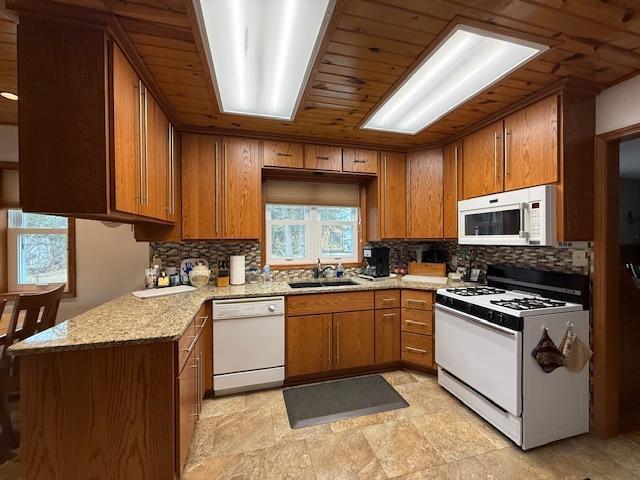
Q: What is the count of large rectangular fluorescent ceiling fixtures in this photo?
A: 2